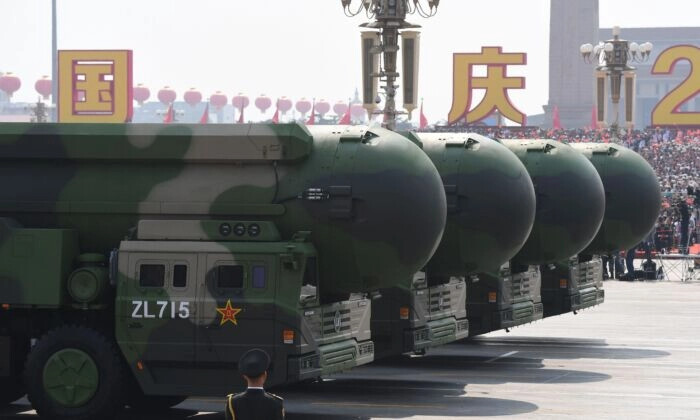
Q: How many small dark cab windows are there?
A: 4